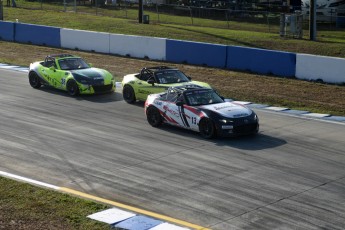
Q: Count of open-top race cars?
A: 3